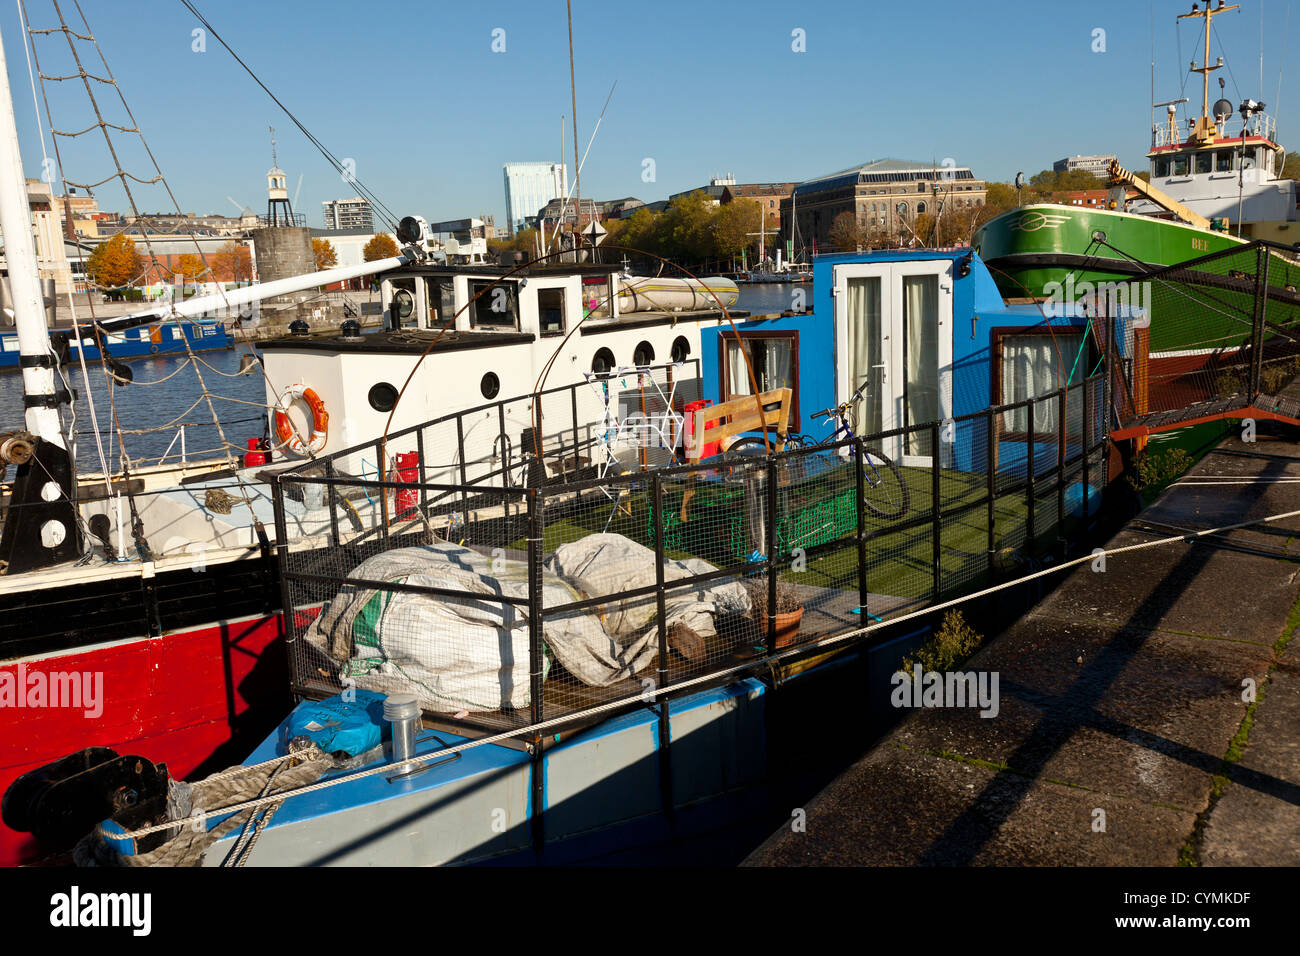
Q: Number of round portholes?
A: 5